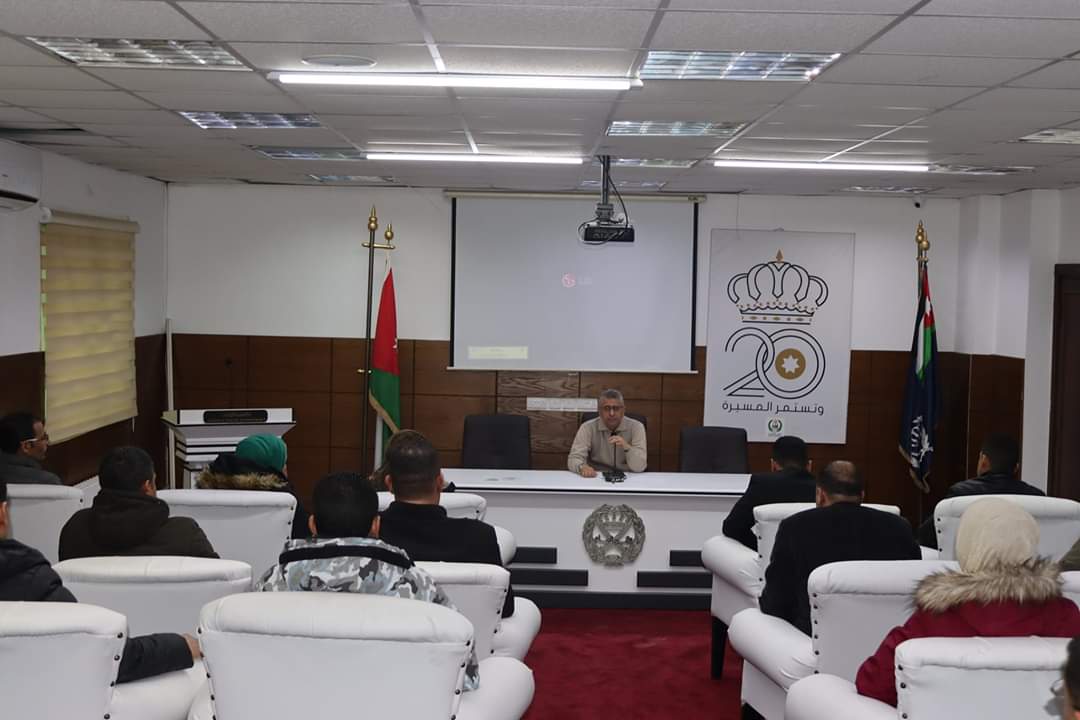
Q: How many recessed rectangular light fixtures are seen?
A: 11